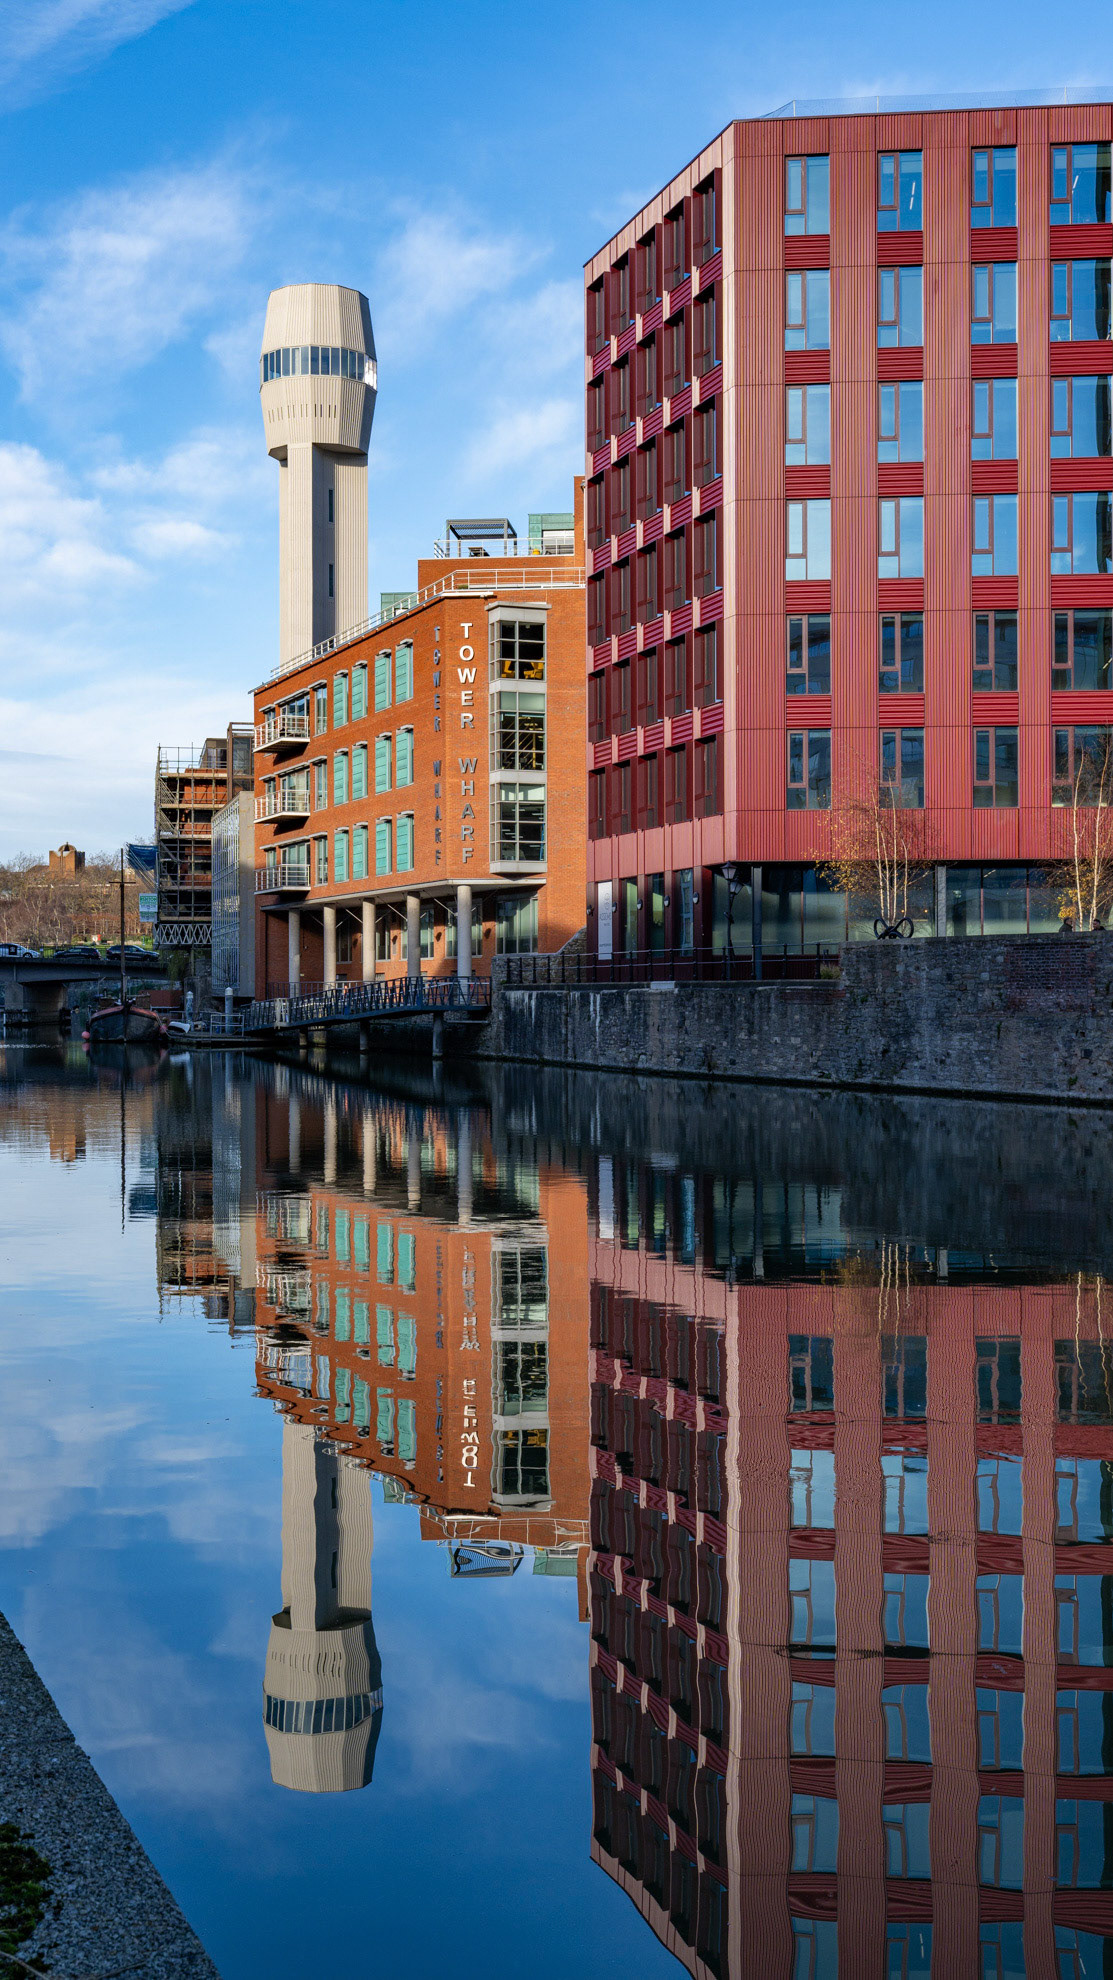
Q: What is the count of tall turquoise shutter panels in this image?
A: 12